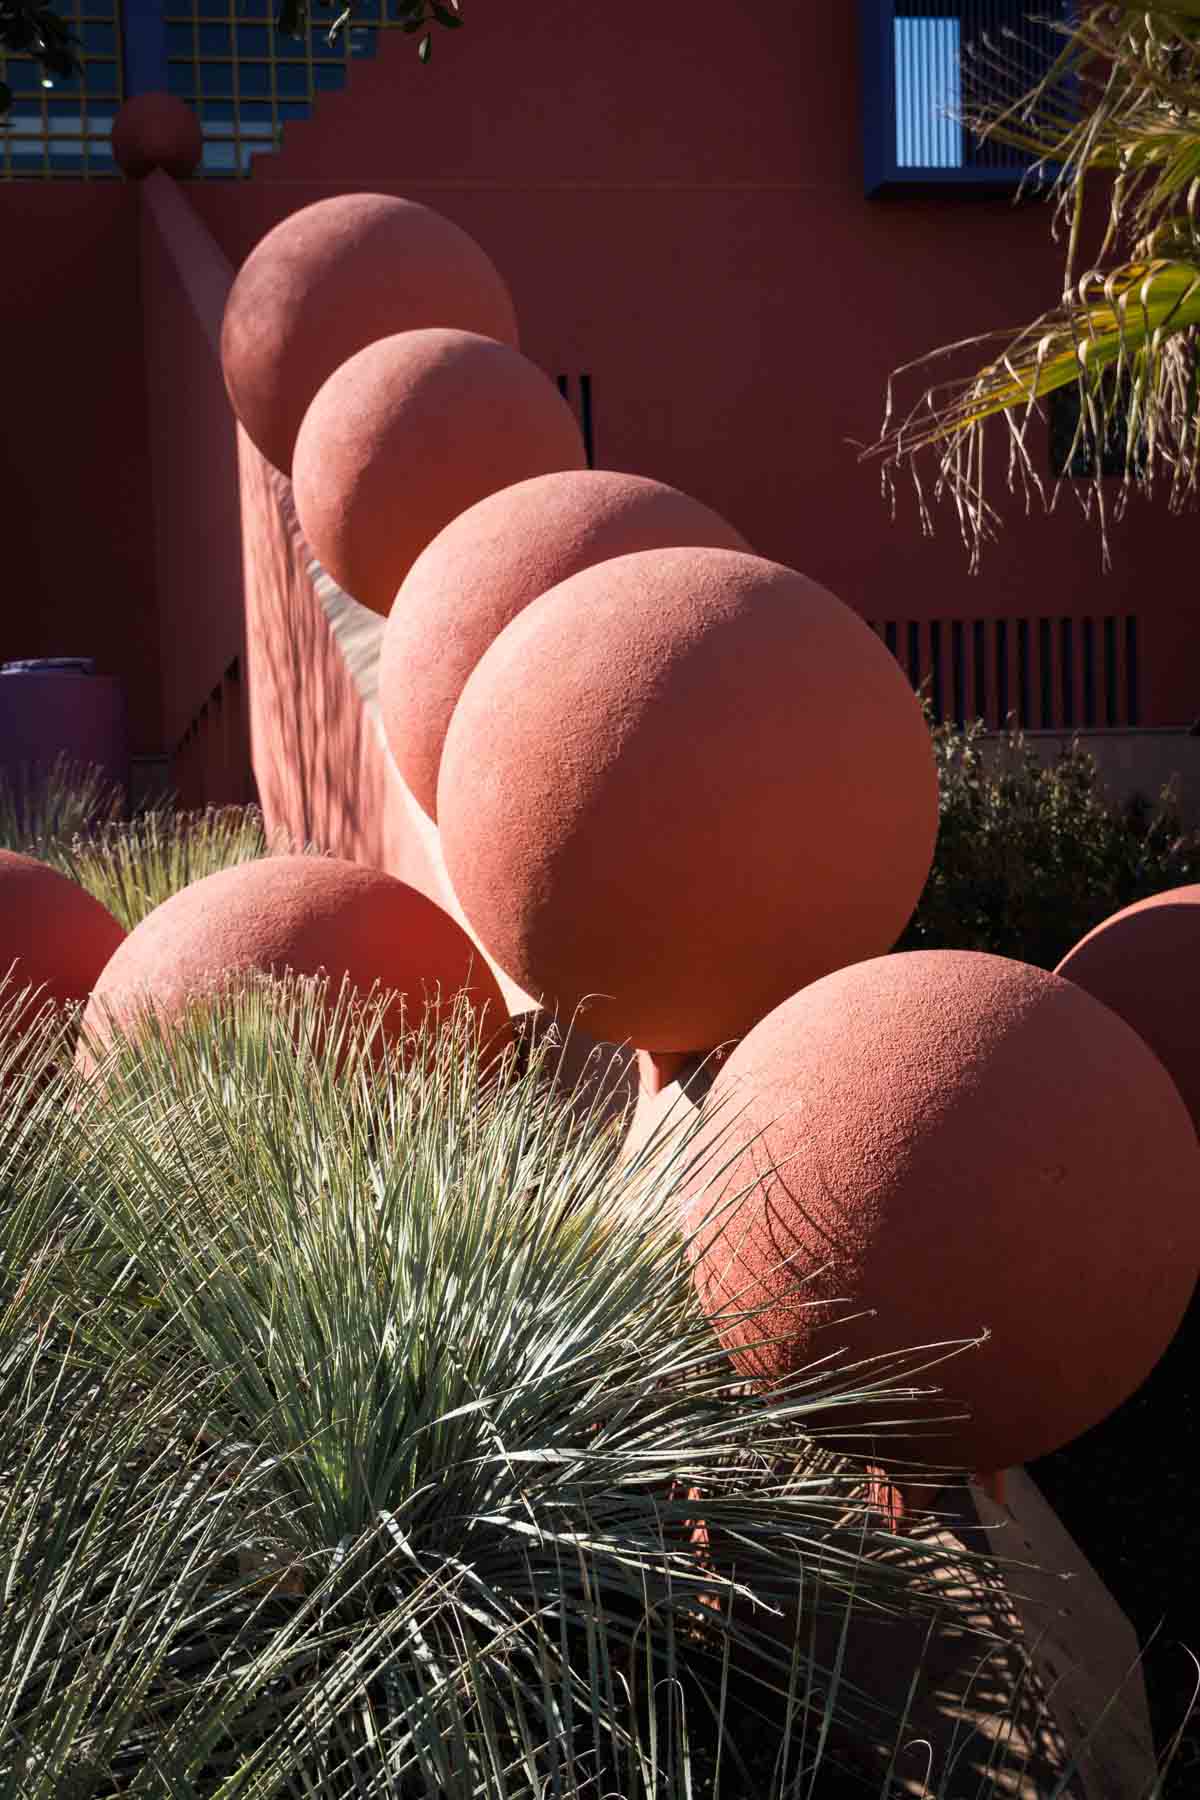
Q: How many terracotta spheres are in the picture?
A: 9